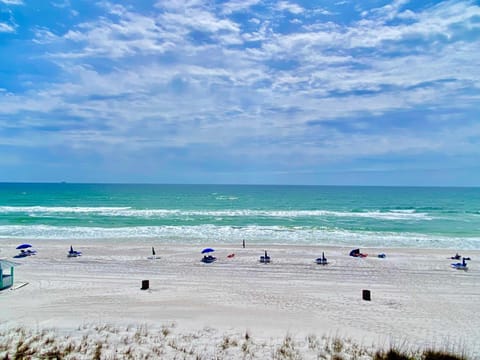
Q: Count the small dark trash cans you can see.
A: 2